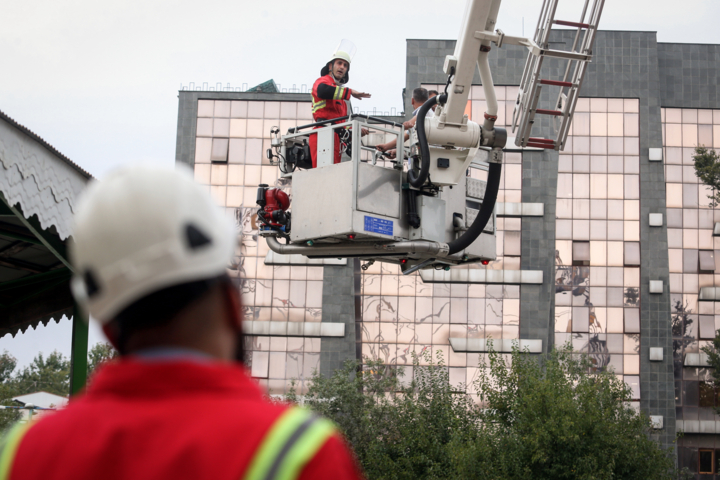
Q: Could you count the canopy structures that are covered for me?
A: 1